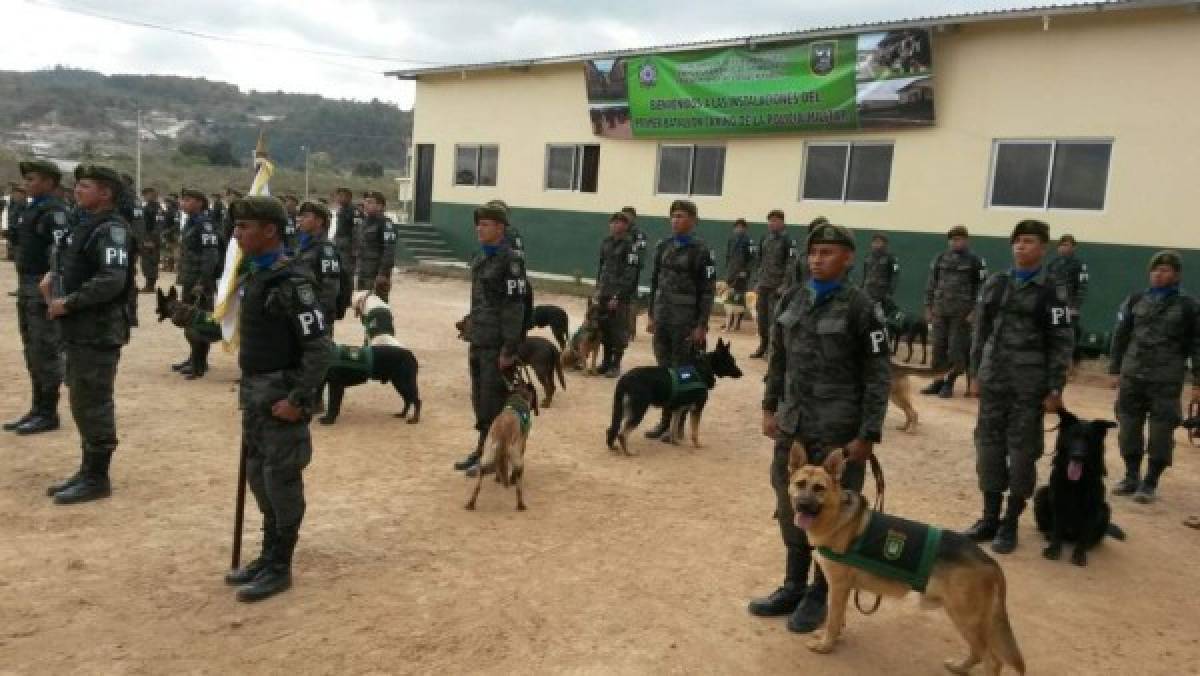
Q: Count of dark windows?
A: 5